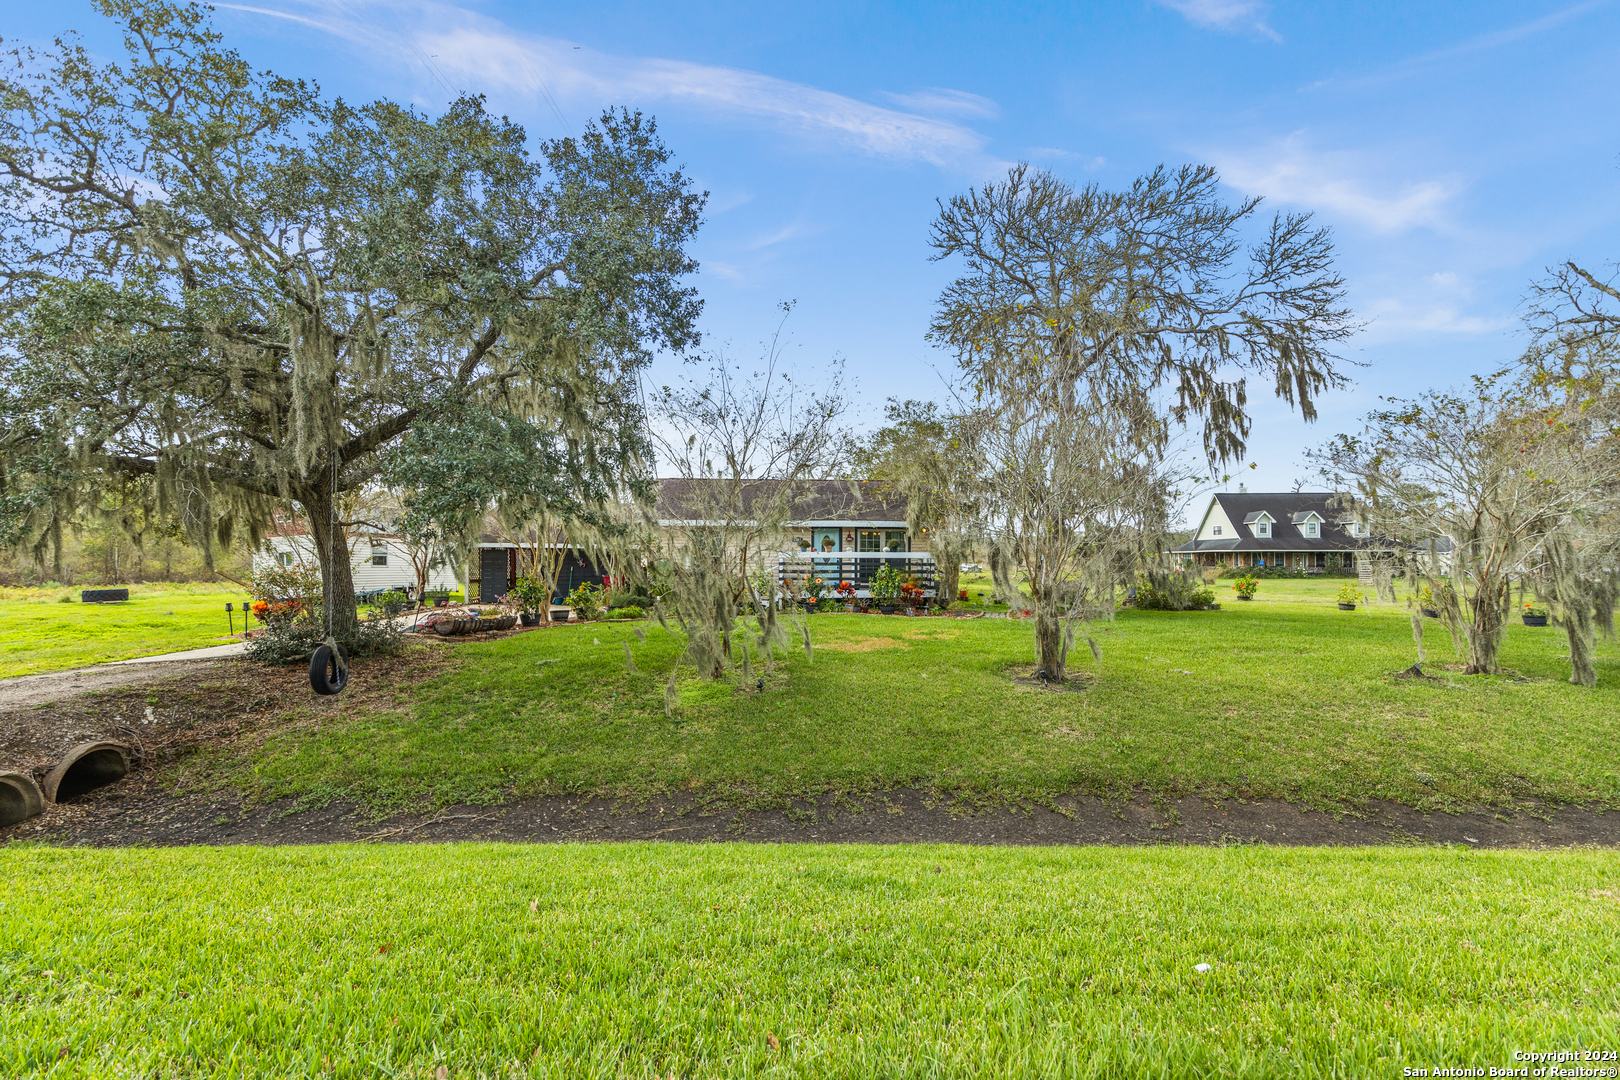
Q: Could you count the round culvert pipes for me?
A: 2